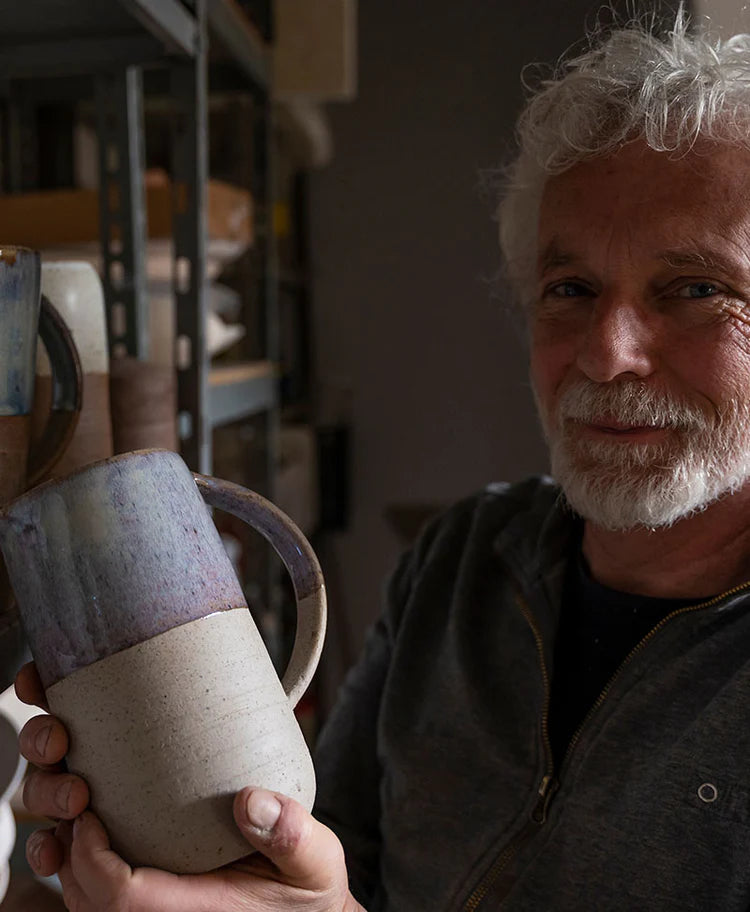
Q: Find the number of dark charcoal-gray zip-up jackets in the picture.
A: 1